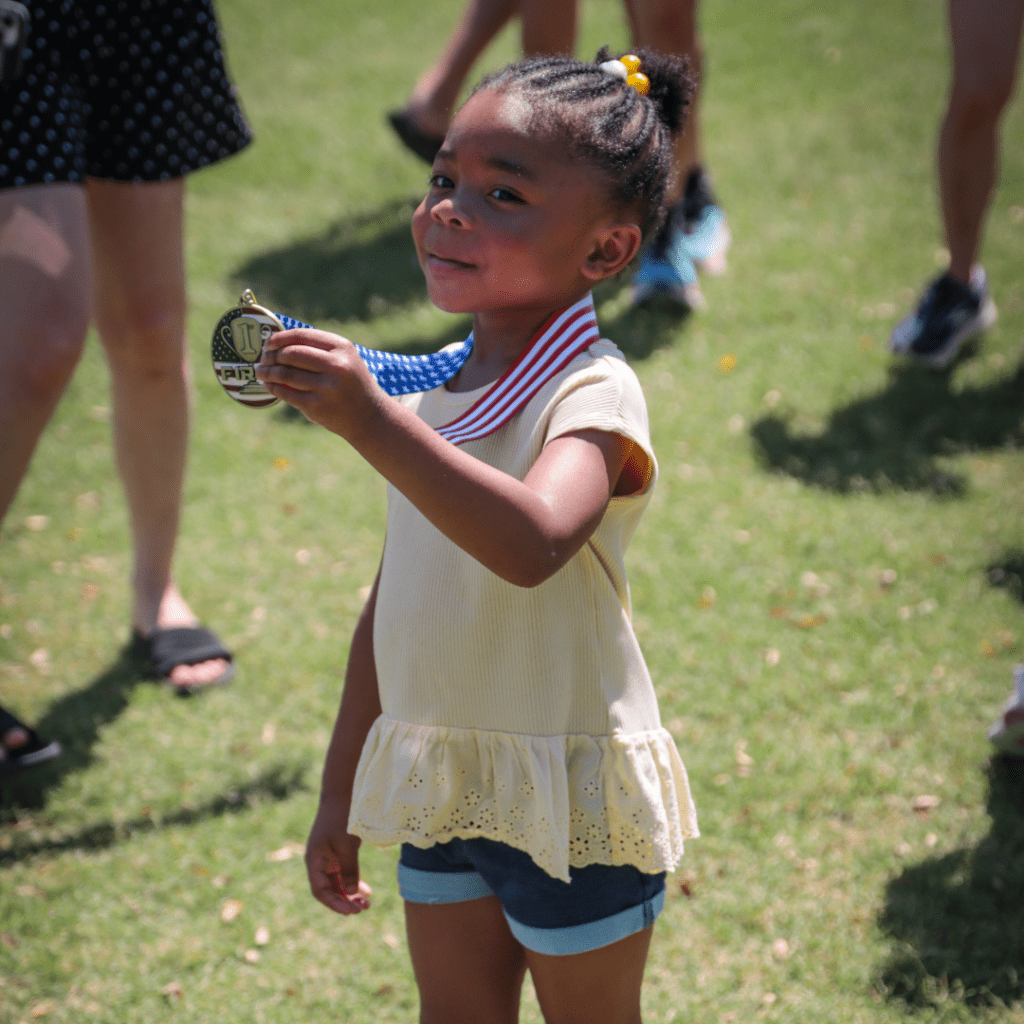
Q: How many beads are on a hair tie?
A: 3